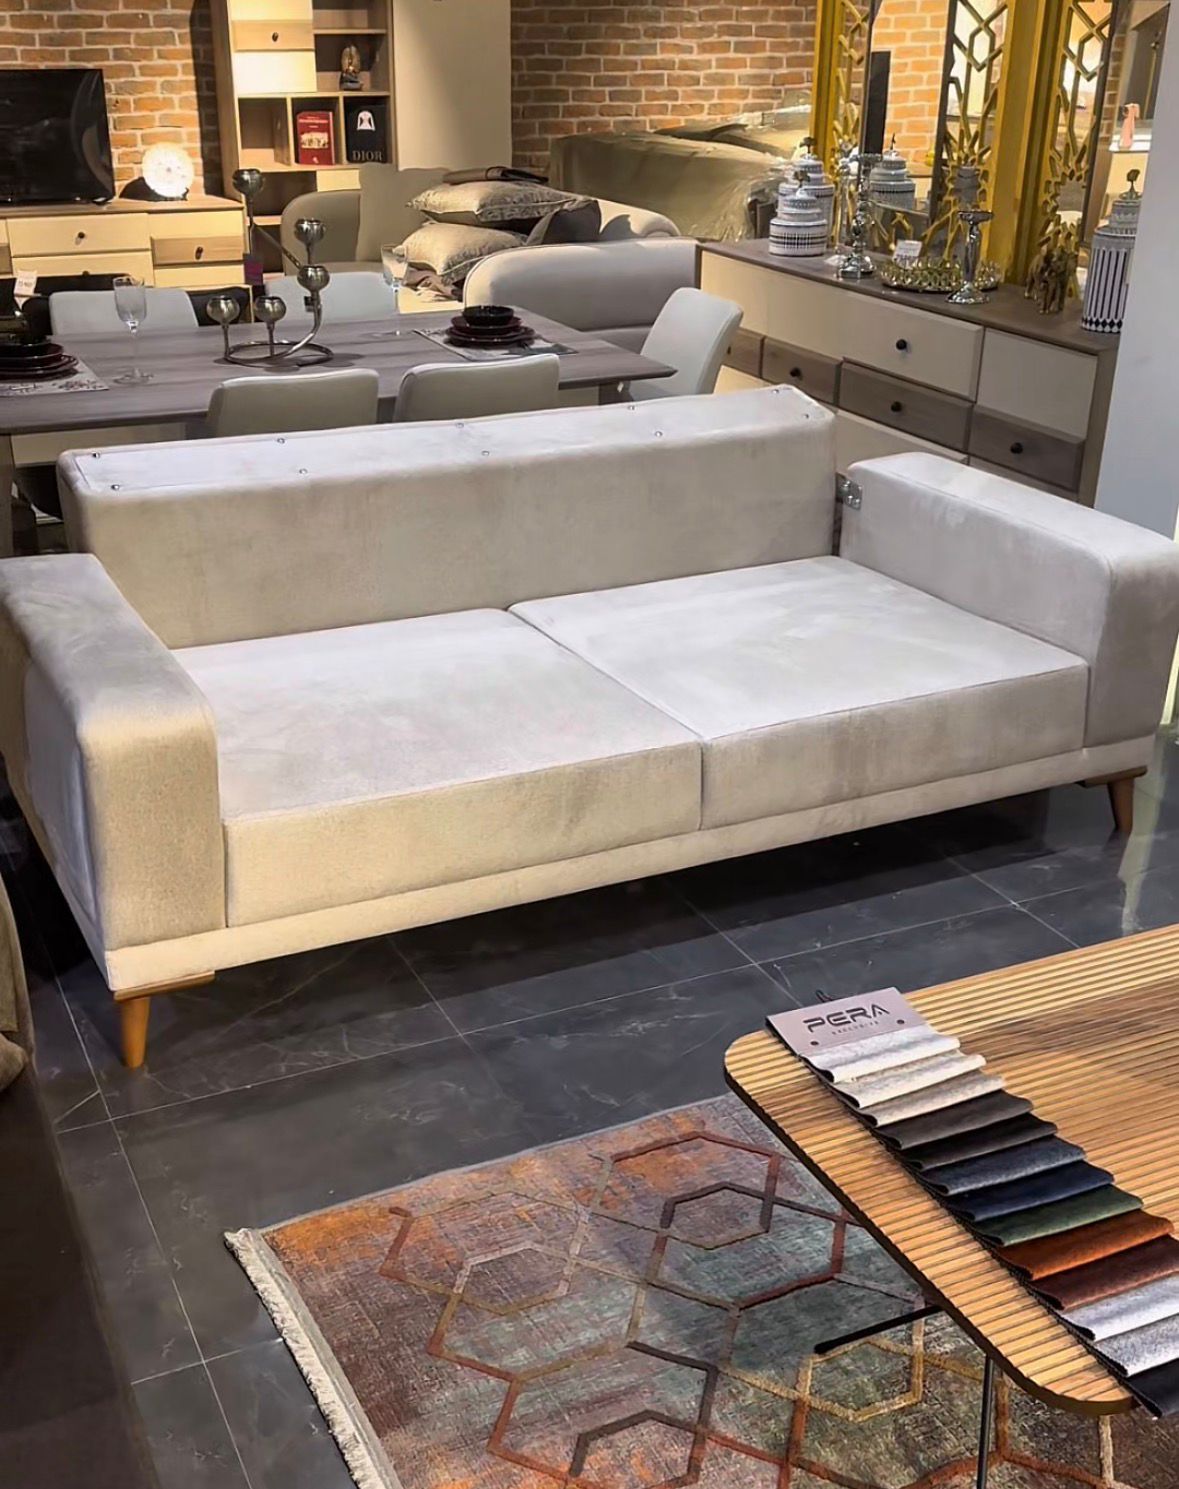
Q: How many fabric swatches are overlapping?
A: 13